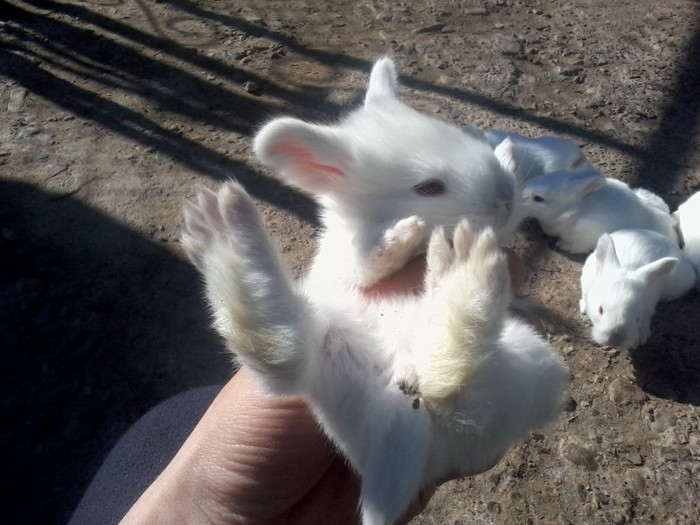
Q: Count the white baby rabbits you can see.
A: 5